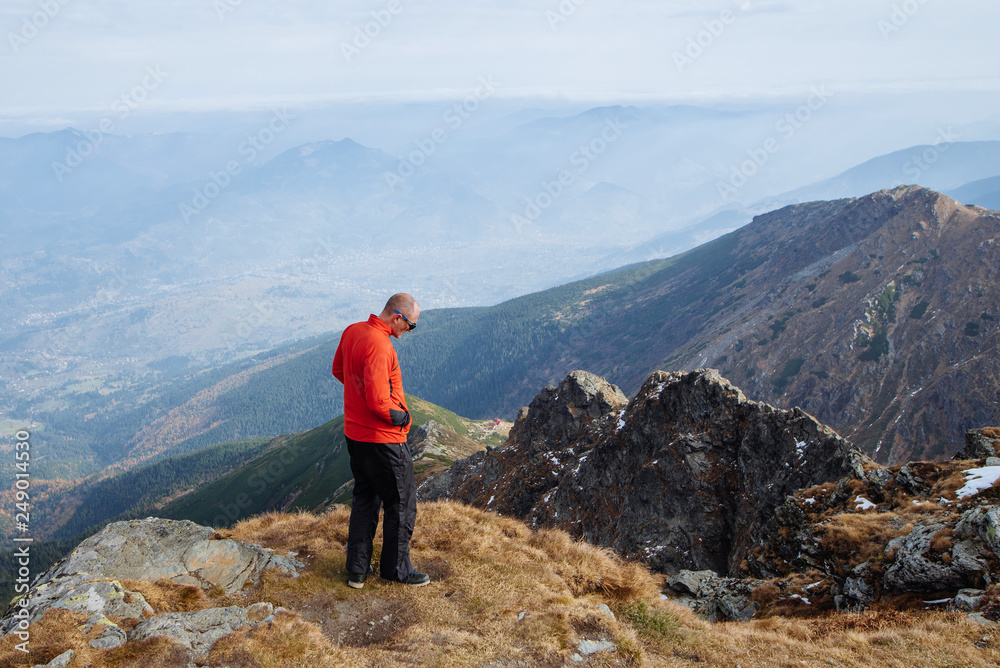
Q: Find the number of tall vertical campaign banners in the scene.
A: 0